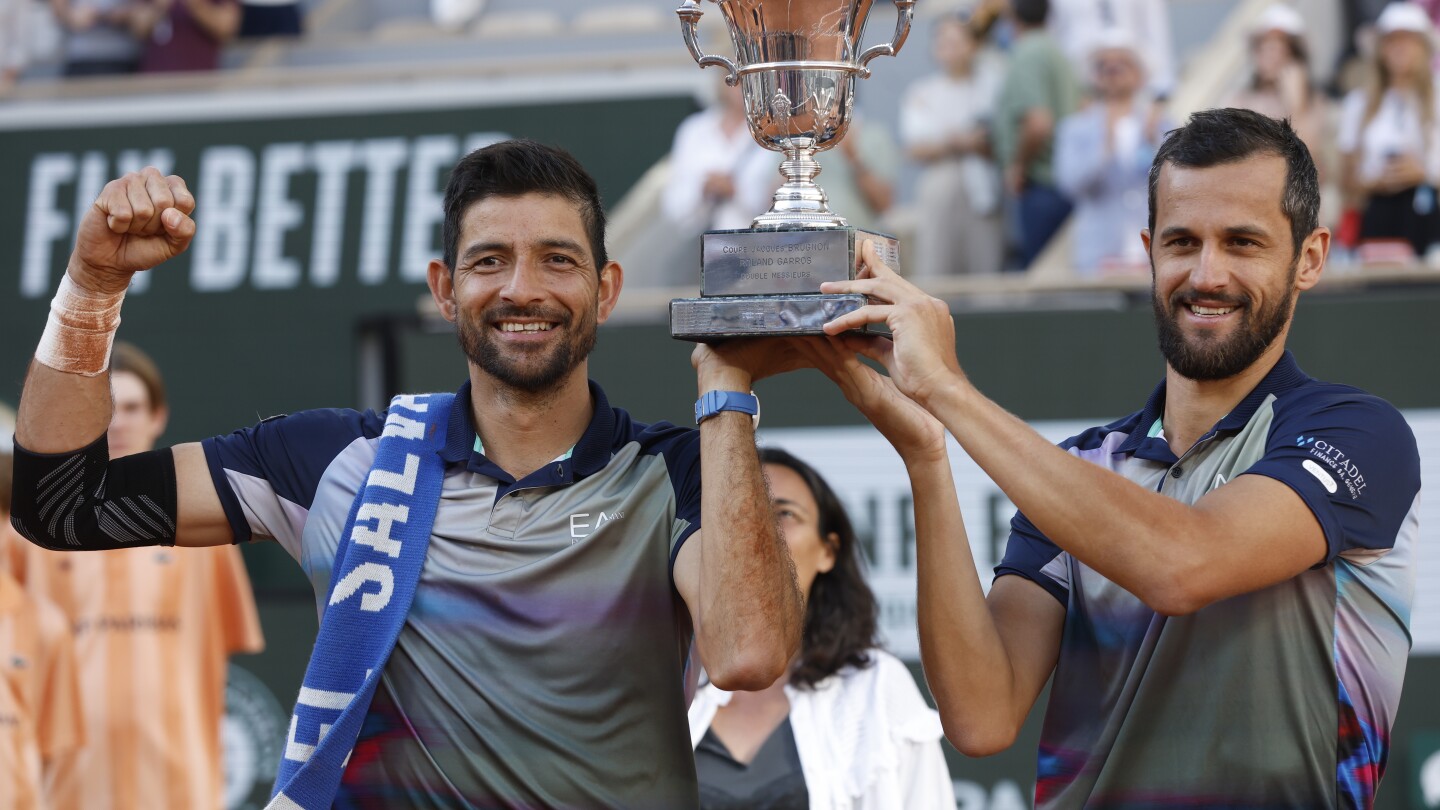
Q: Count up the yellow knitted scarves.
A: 0